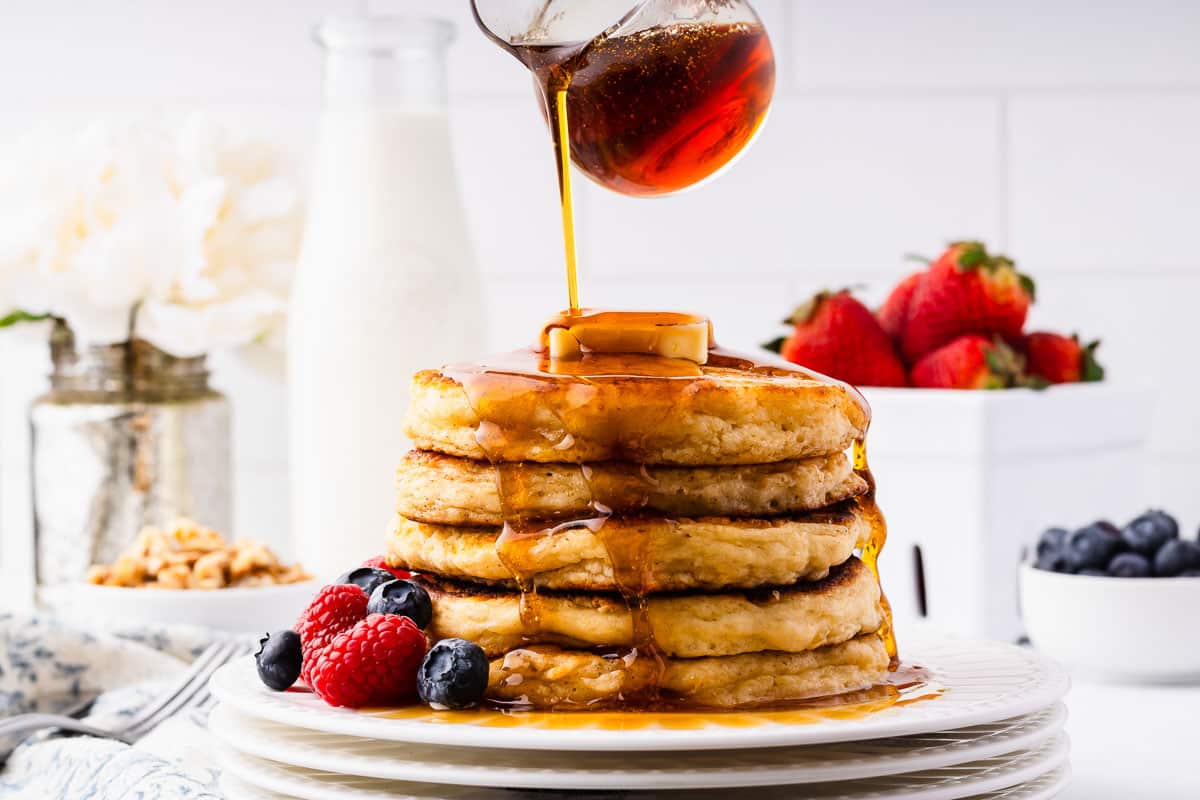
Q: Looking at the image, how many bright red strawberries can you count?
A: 5